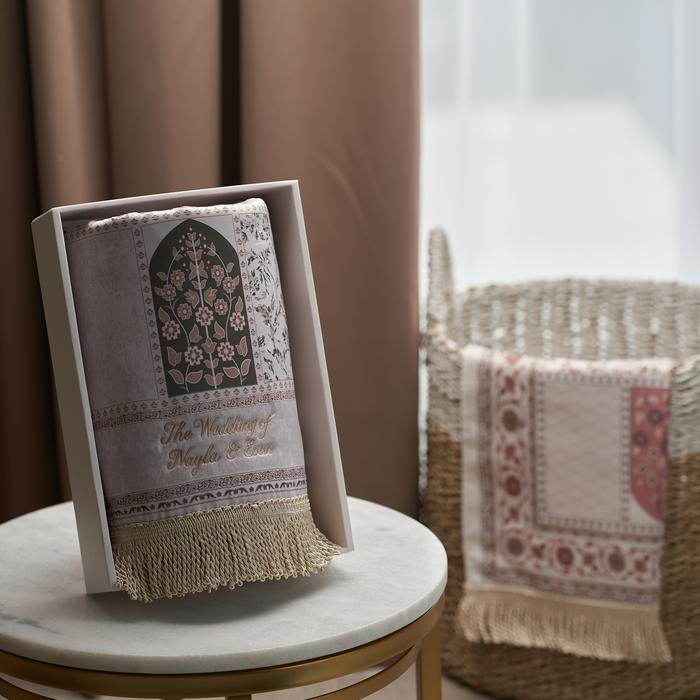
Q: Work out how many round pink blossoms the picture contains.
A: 11